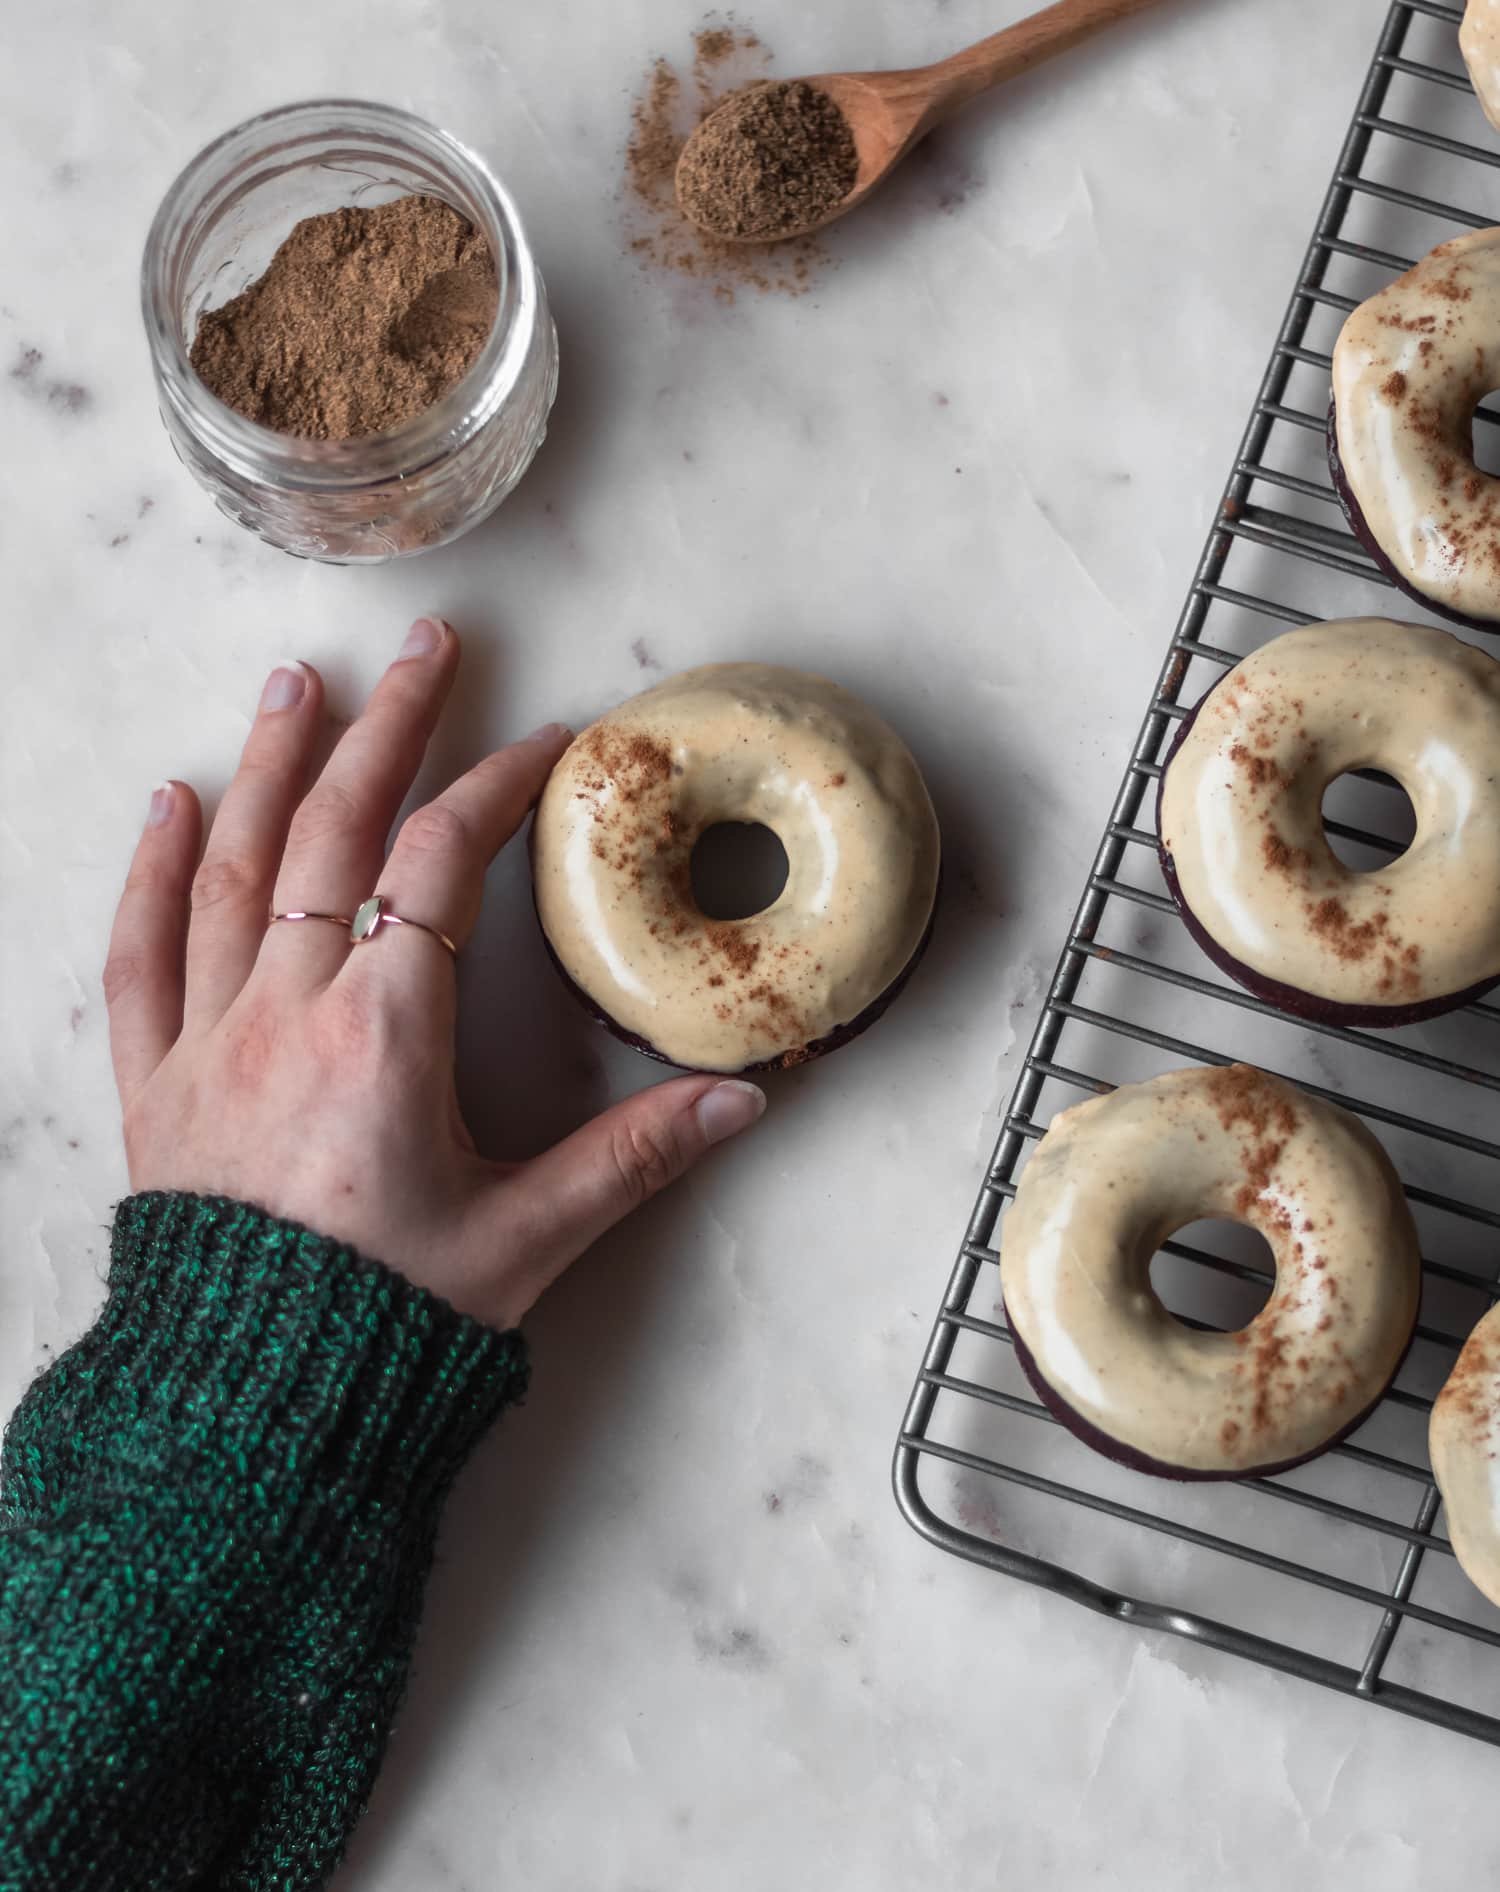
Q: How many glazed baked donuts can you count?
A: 6